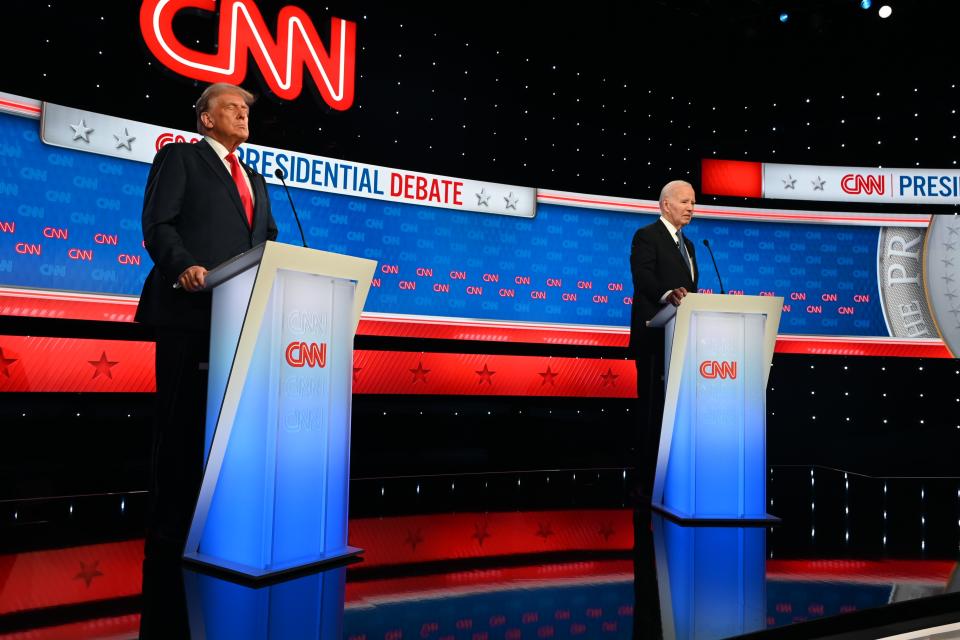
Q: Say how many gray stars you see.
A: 6